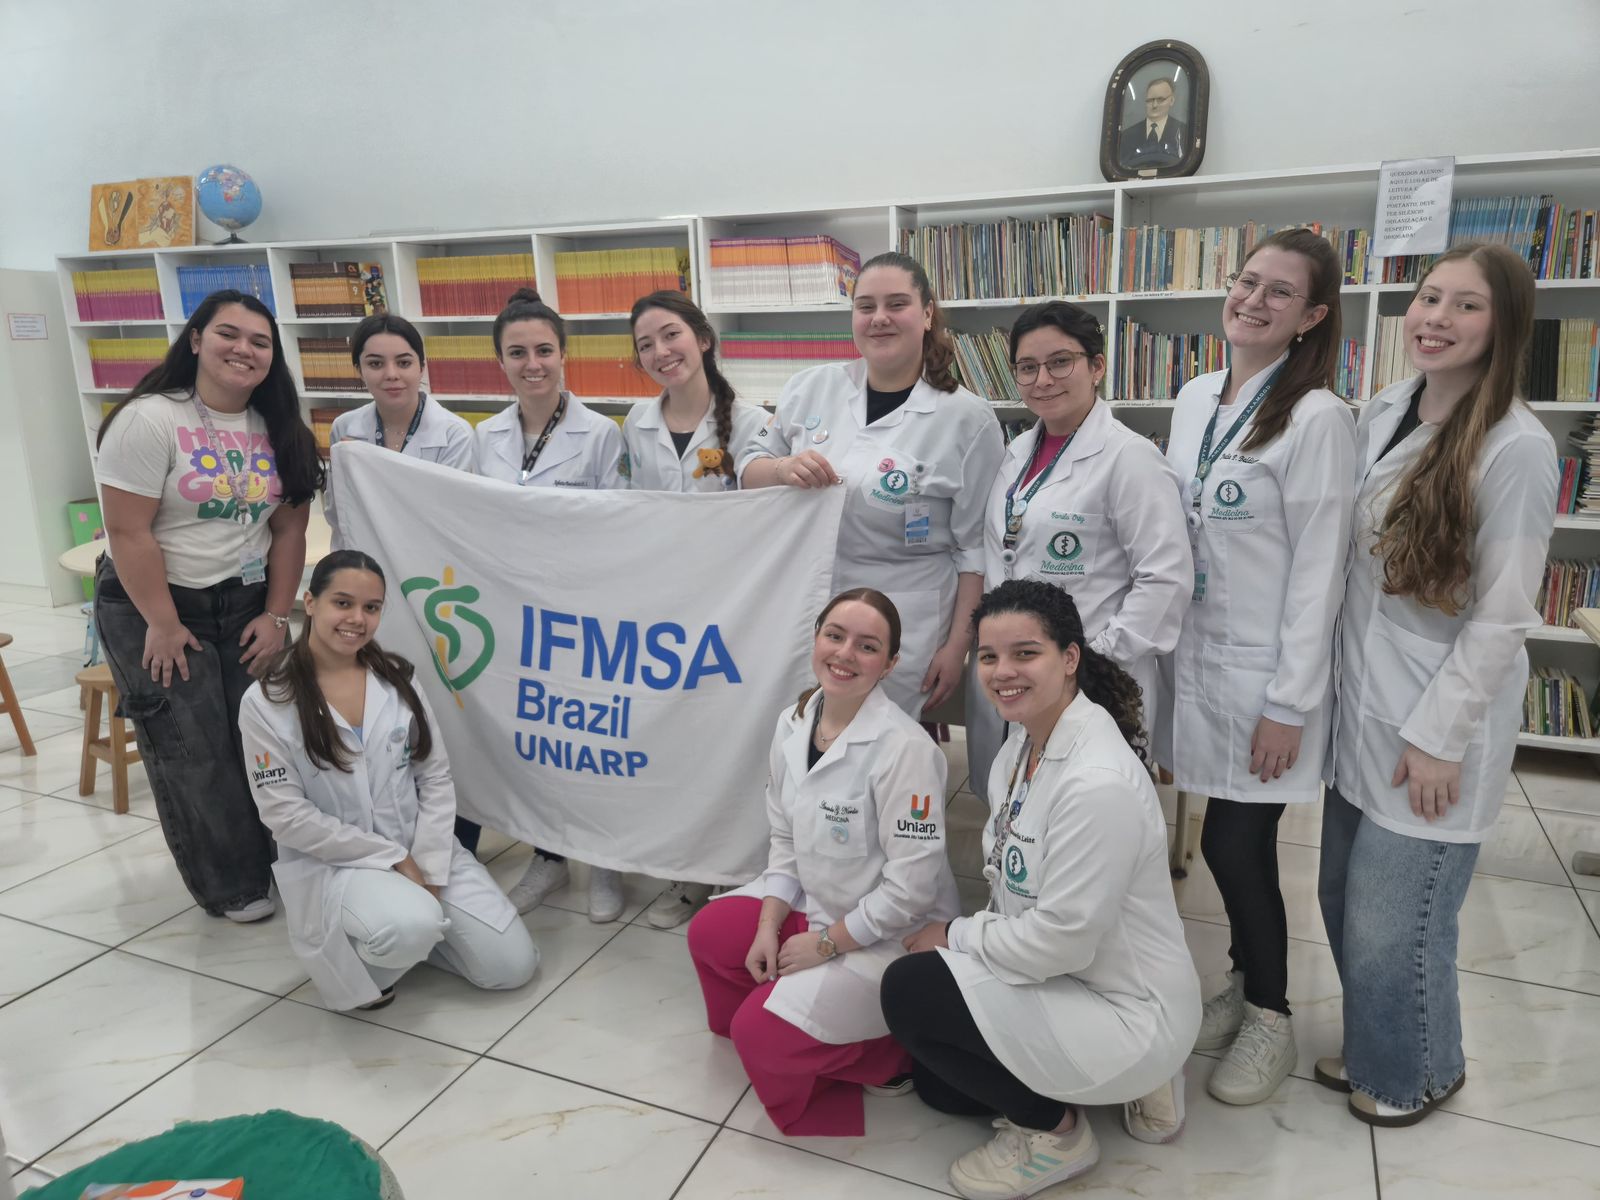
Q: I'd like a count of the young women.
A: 11